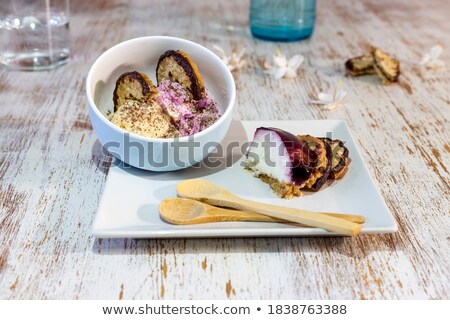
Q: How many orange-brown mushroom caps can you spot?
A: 0